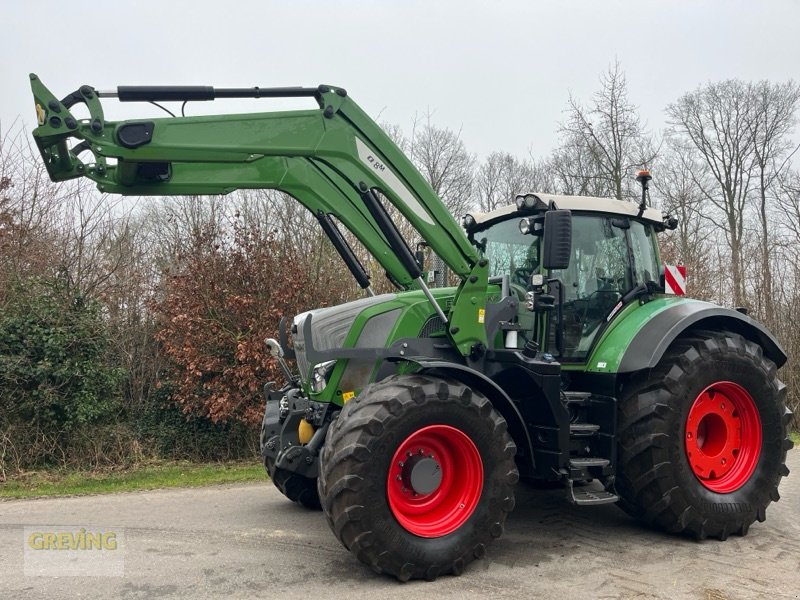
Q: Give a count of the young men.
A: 0